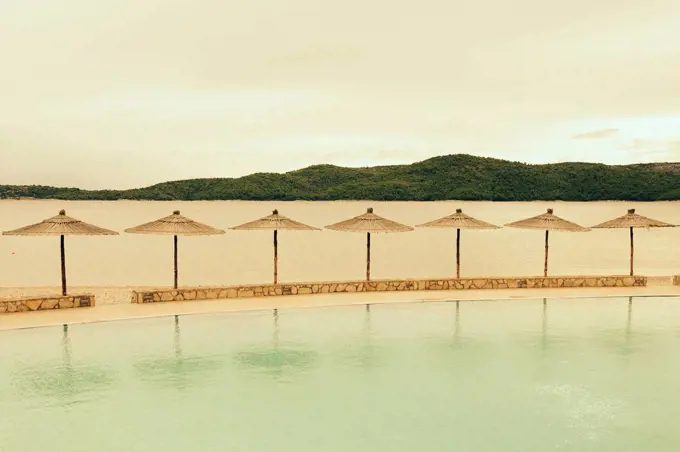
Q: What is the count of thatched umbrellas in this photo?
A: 7